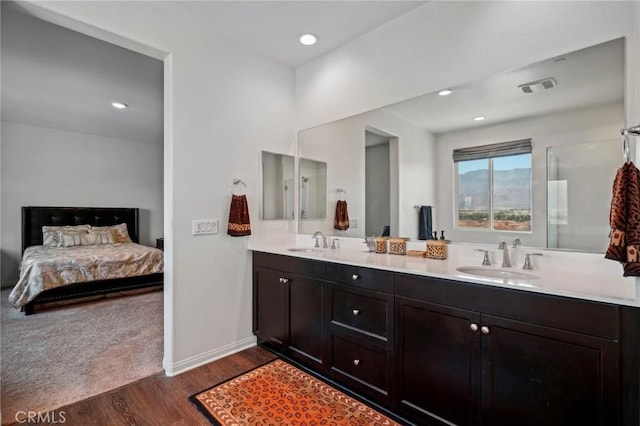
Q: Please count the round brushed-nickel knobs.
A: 7